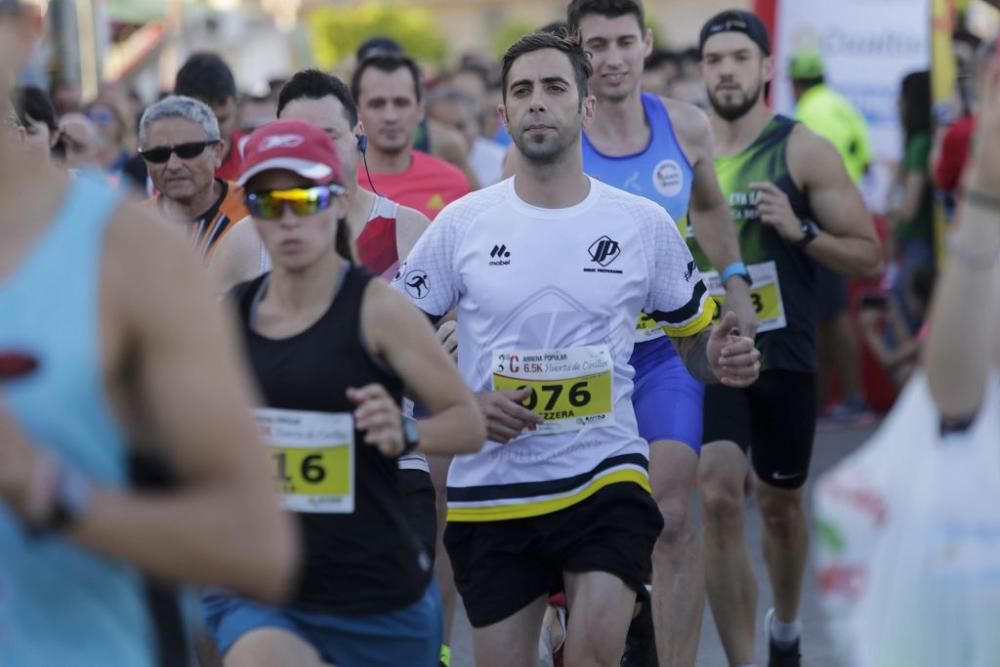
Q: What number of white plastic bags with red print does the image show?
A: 1